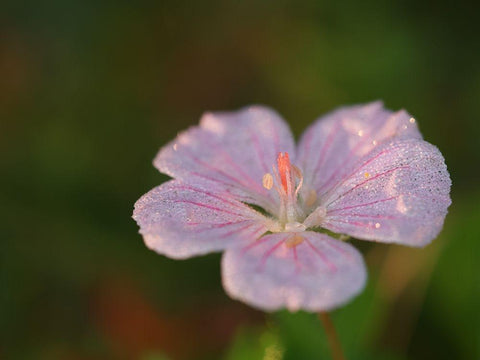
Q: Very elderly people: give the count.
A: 0